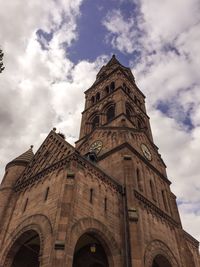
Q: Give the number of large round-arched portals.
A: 3